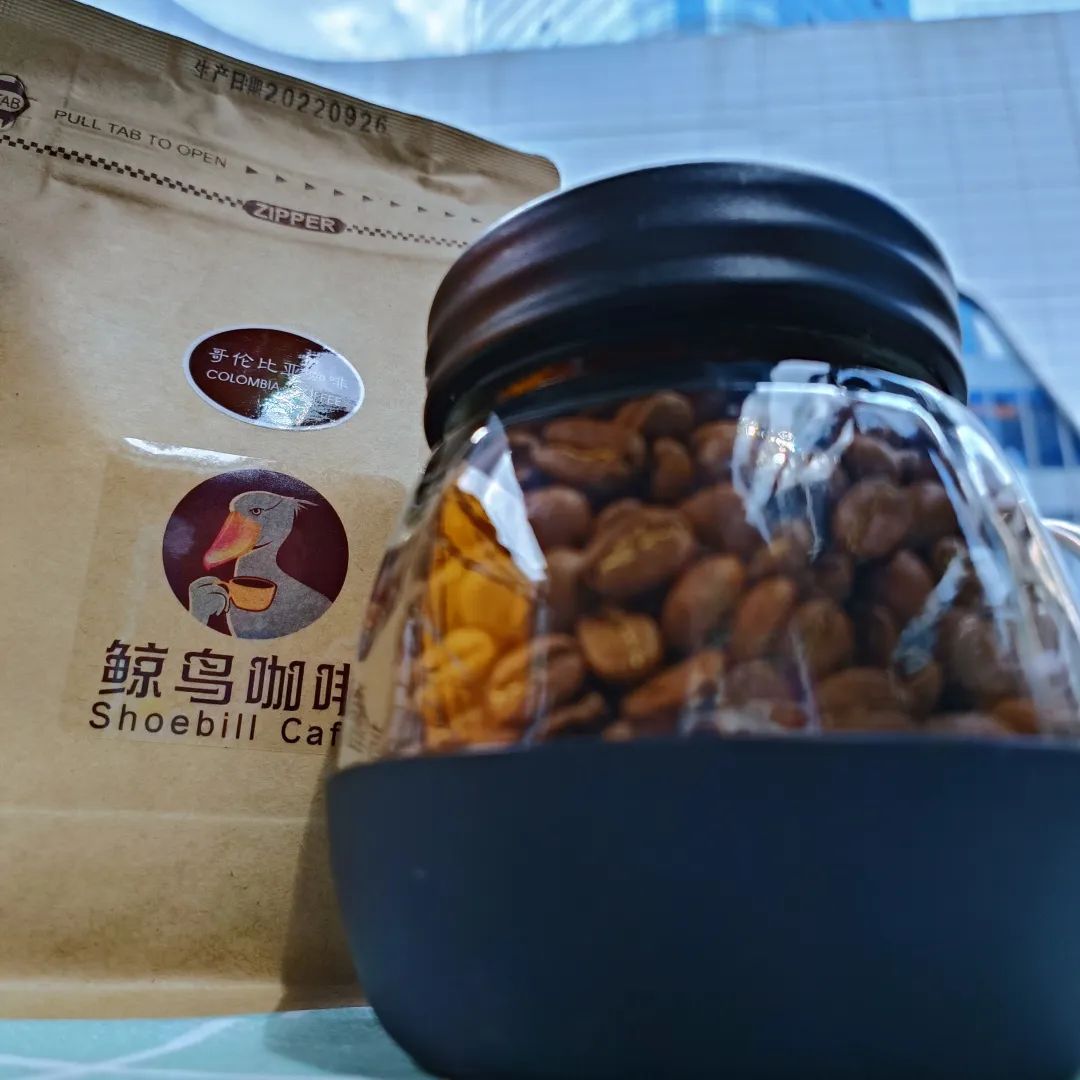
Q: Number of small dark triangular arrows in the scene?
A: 9